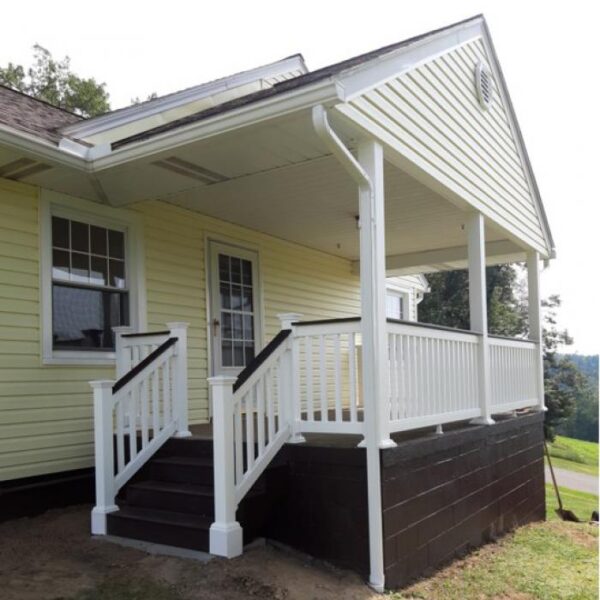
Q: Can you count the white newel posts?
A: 5